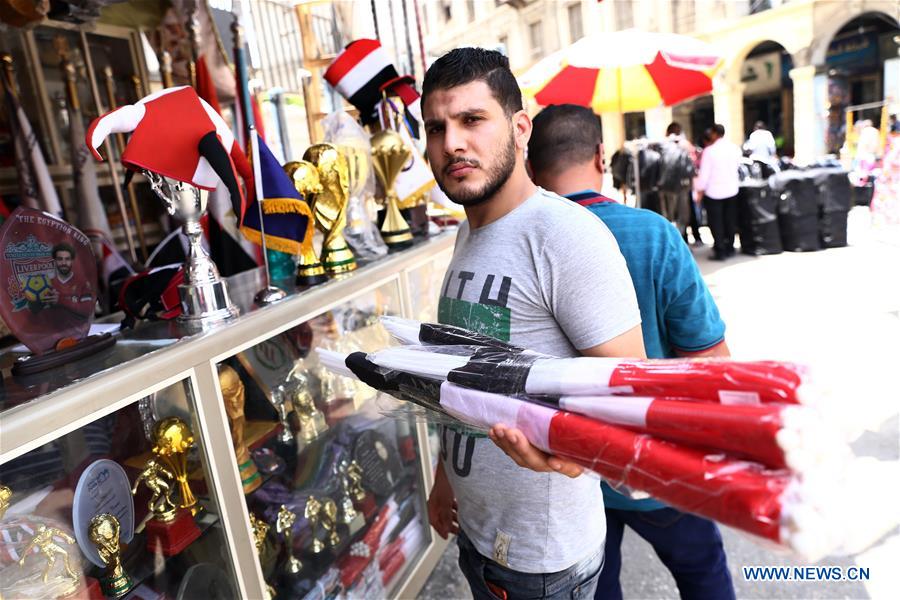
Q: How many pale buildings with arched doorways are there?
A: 1